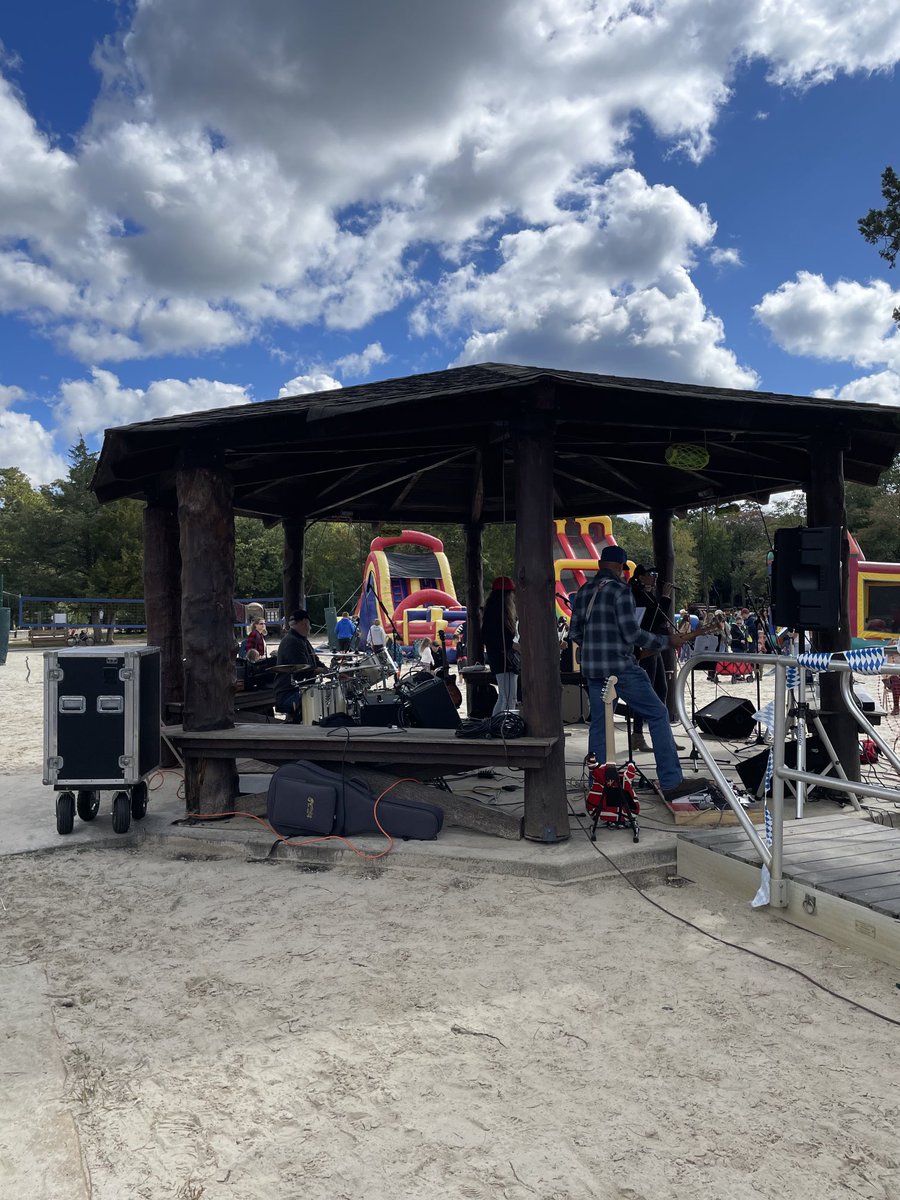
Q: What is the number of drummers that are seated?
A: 1